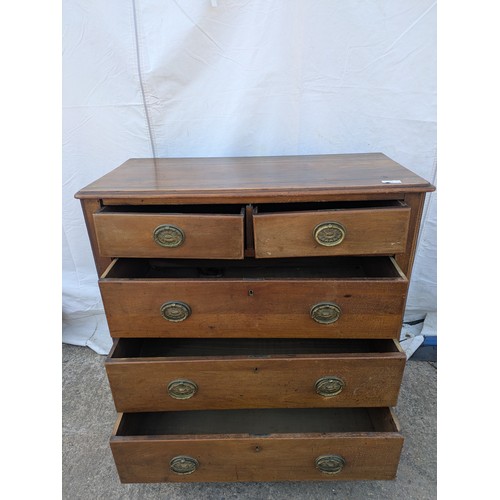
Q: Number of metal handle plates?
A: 8